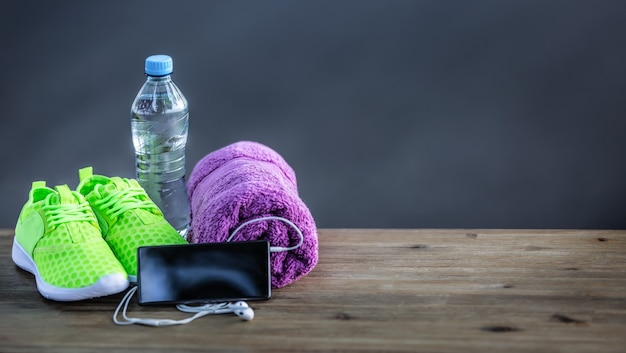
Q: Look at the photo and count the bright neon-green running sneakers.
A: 2